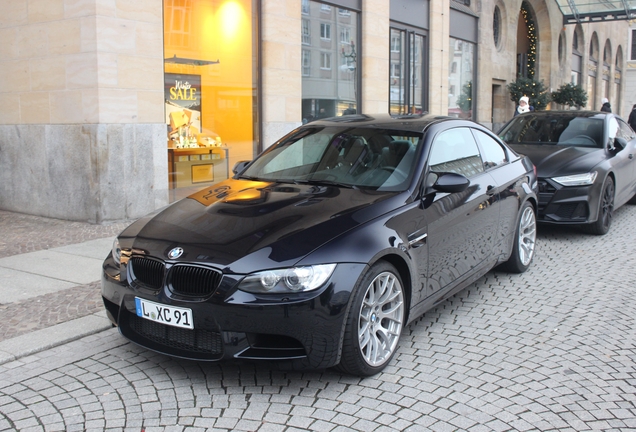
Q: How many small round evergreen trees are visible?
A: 2